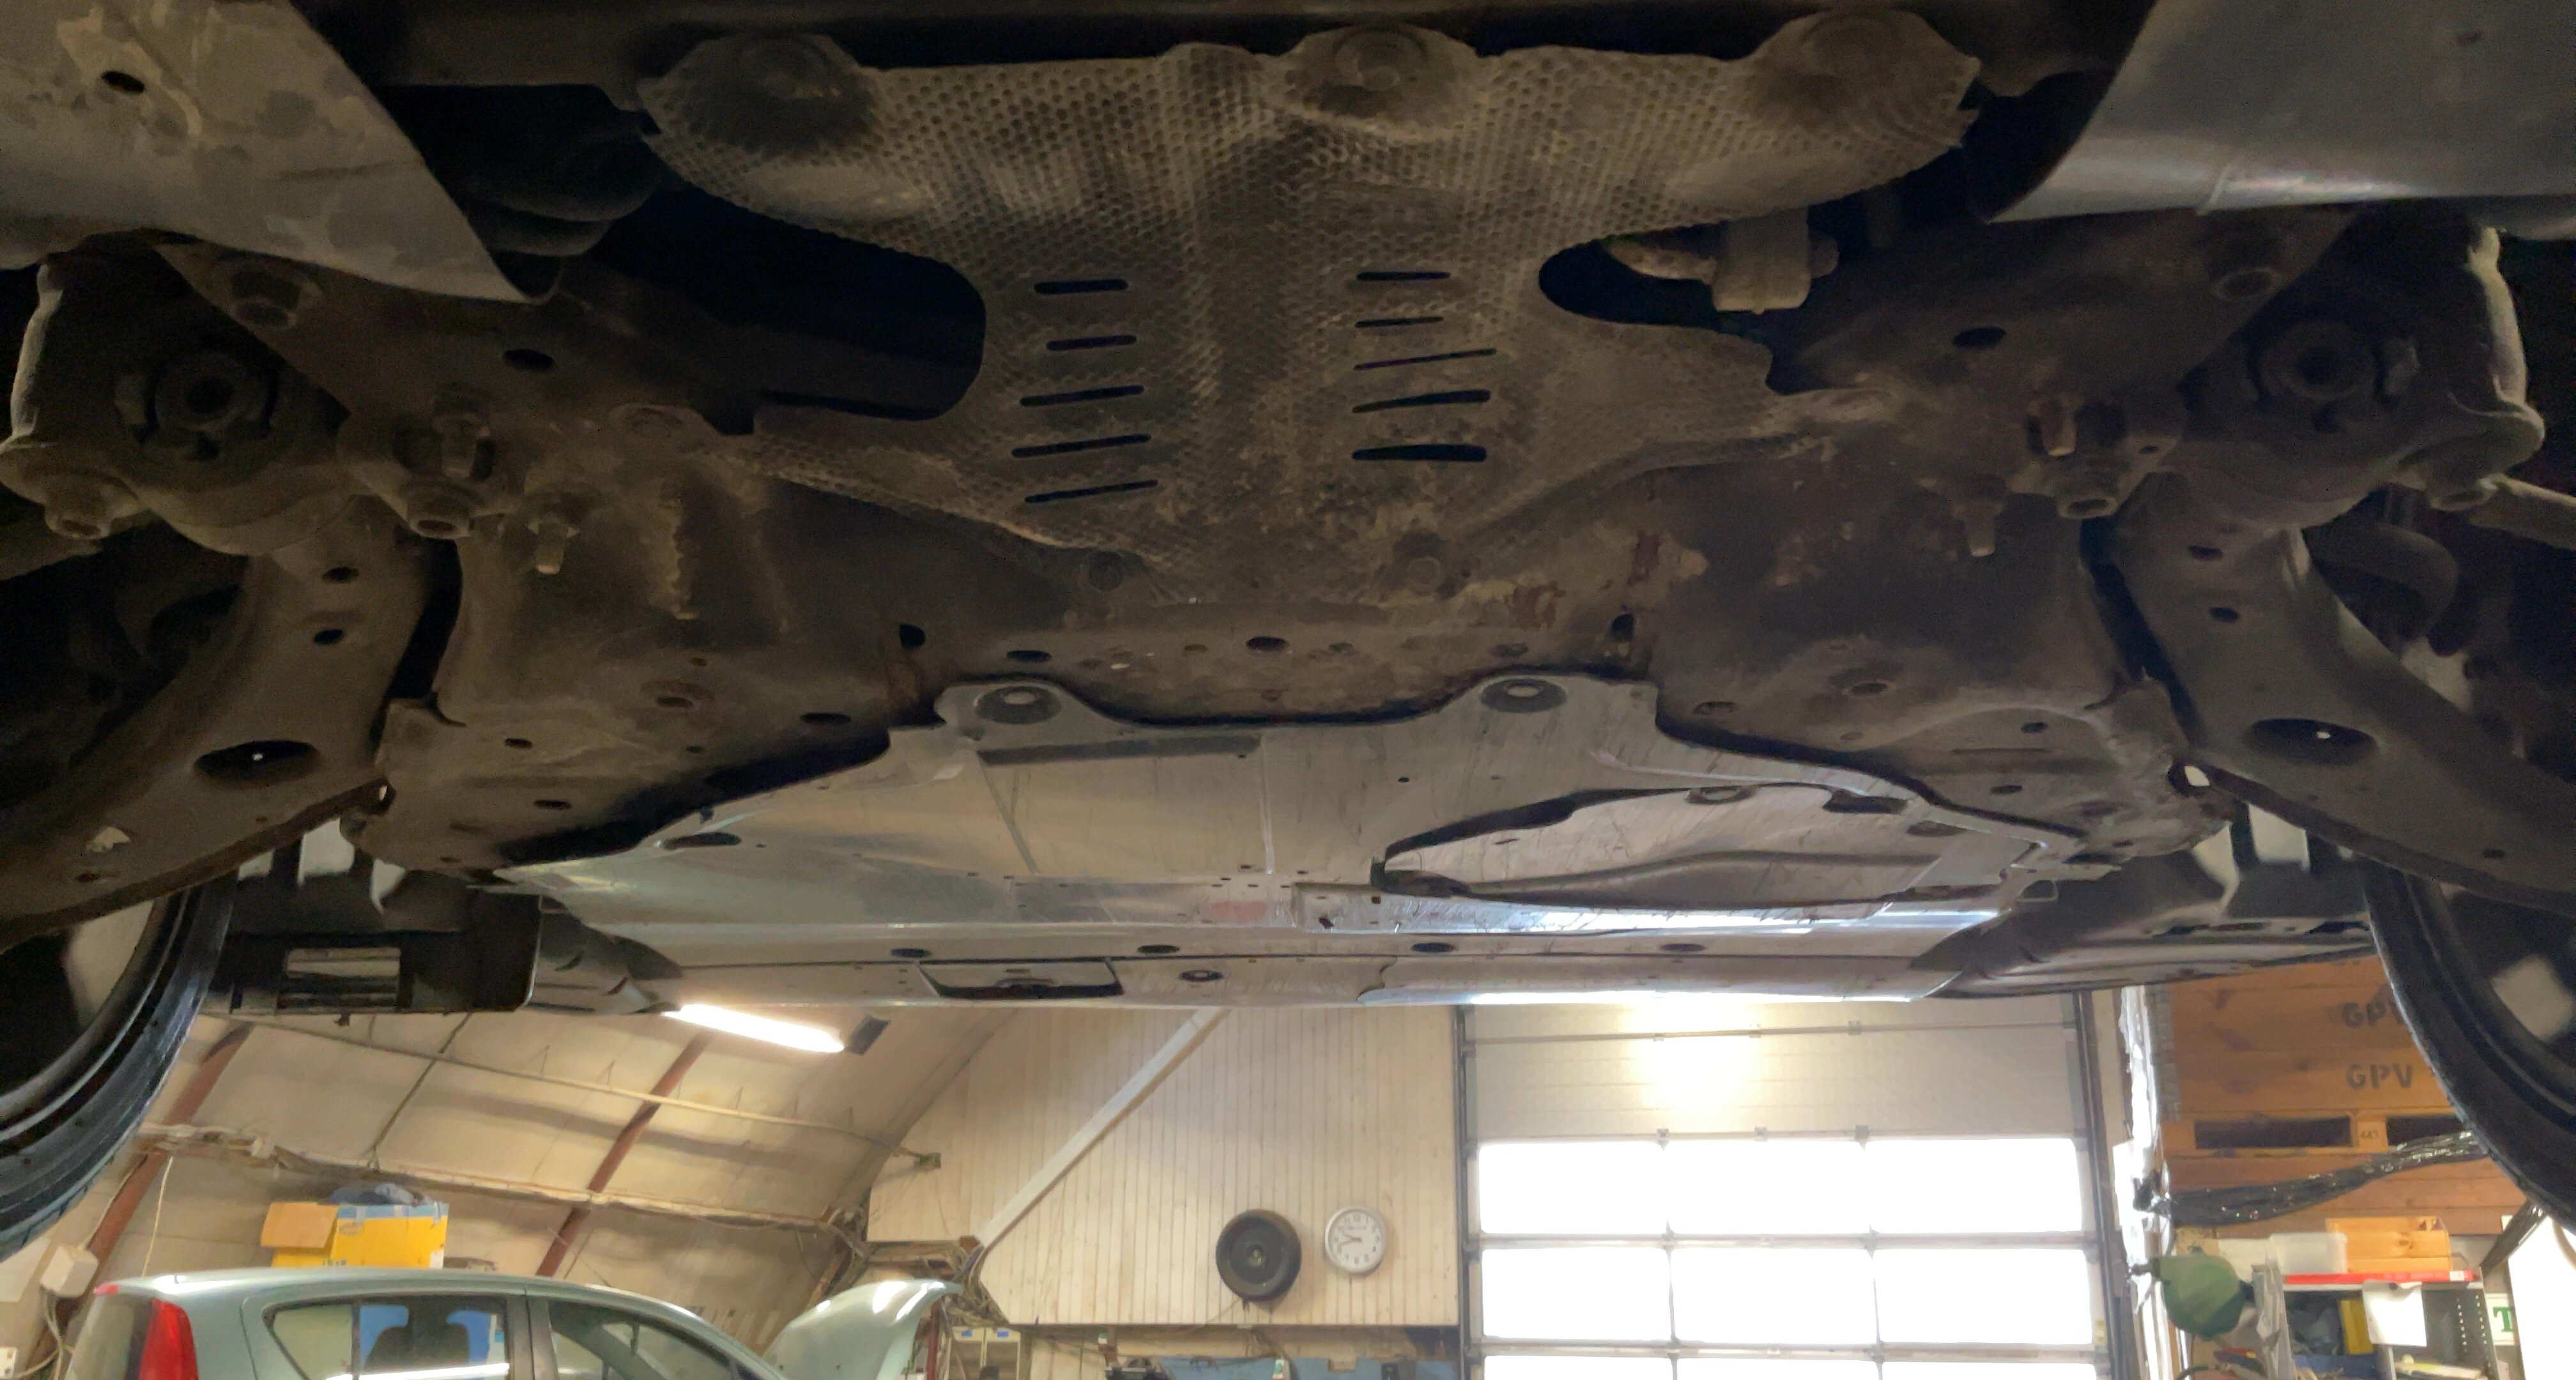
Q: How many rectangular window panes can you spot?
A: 9